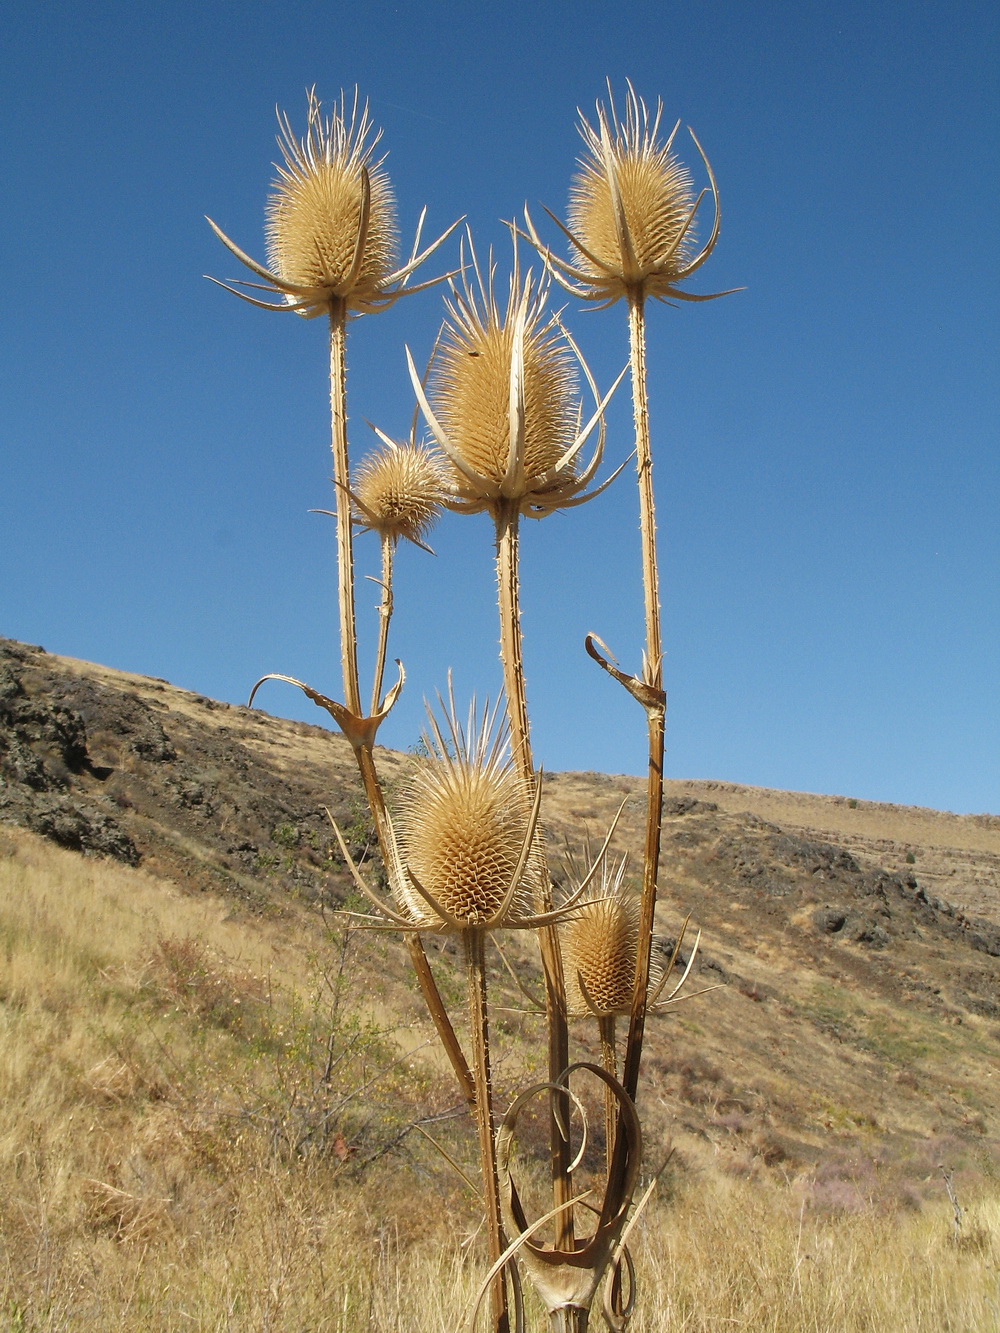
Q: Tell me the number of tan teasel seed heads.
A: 6